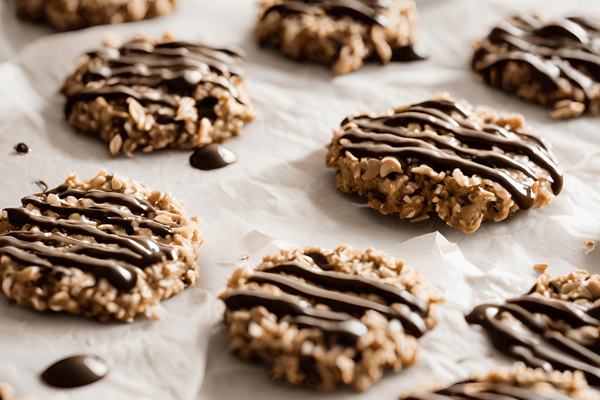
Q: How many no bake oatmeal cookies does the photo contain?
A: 9